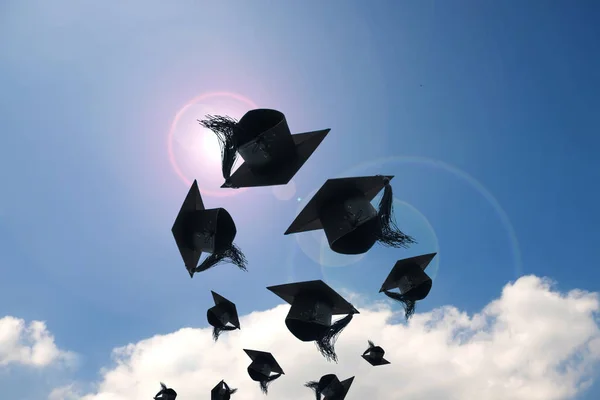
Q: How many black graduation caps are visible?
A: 11